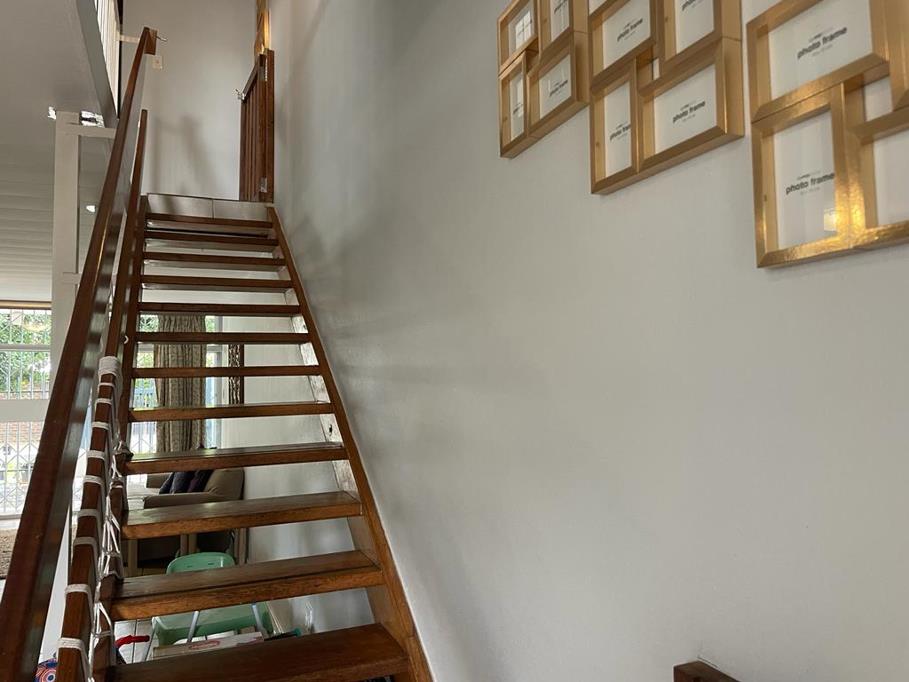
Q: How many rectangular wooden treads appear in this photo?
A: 12